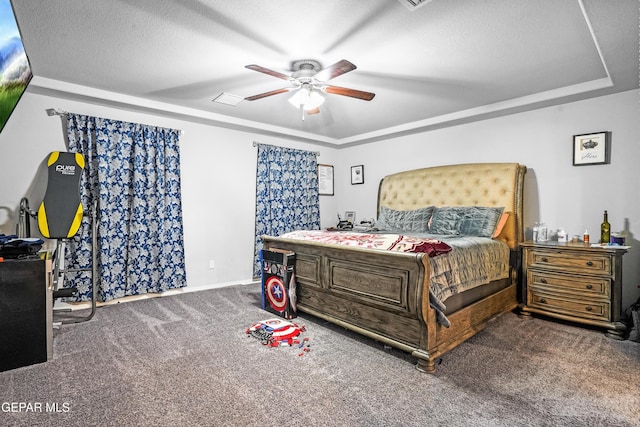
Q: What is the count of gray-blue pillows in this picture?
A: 2